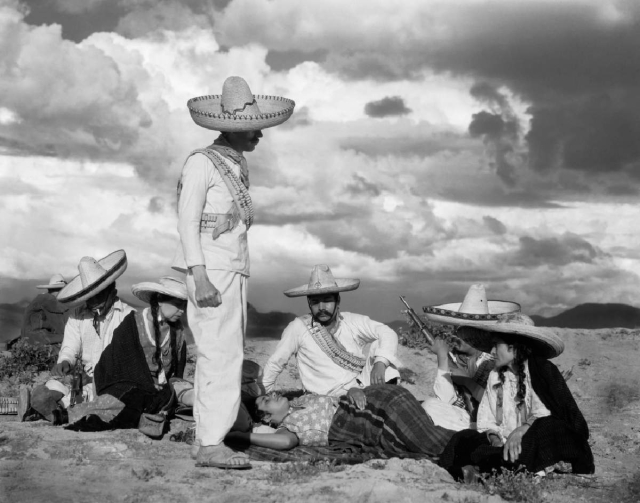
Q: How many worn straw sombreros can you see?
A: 7